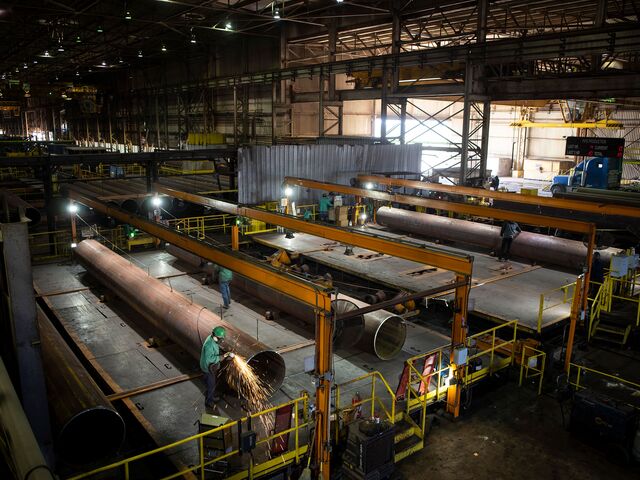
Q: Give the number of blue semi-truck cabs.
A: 1